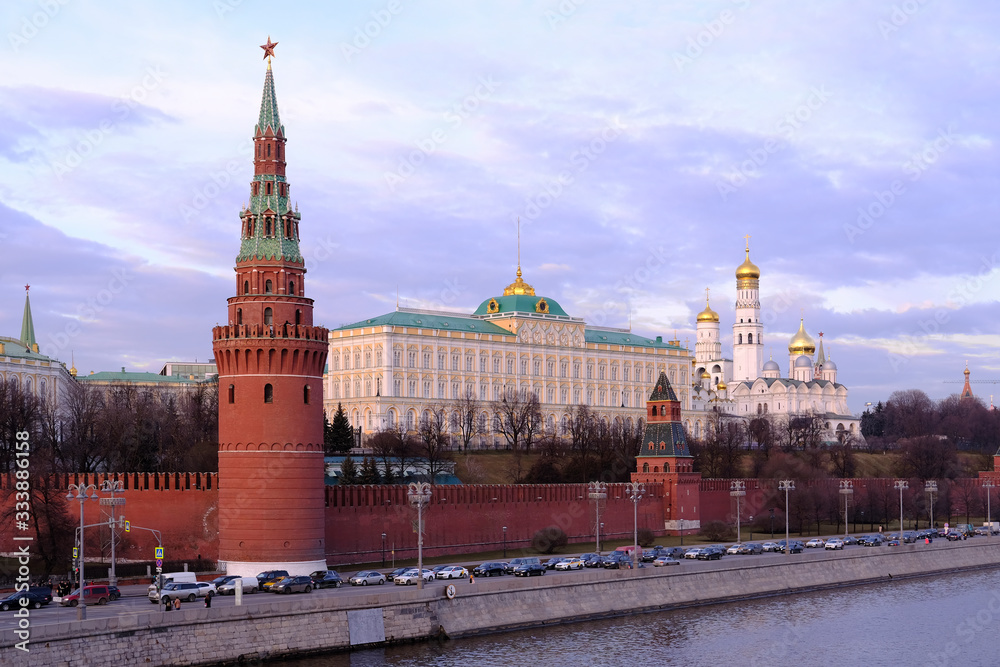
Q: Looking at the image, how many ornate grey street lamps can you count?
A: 11